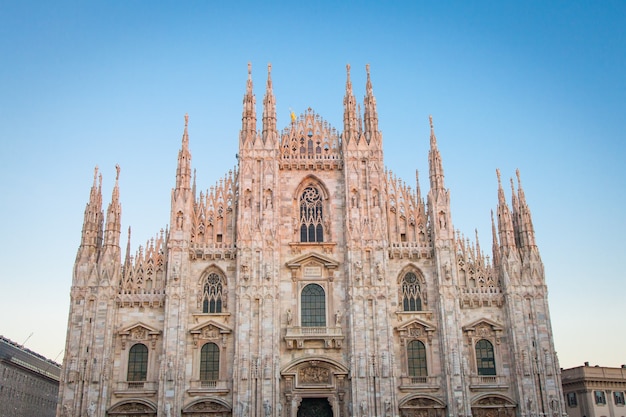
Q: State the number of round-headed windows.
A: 5